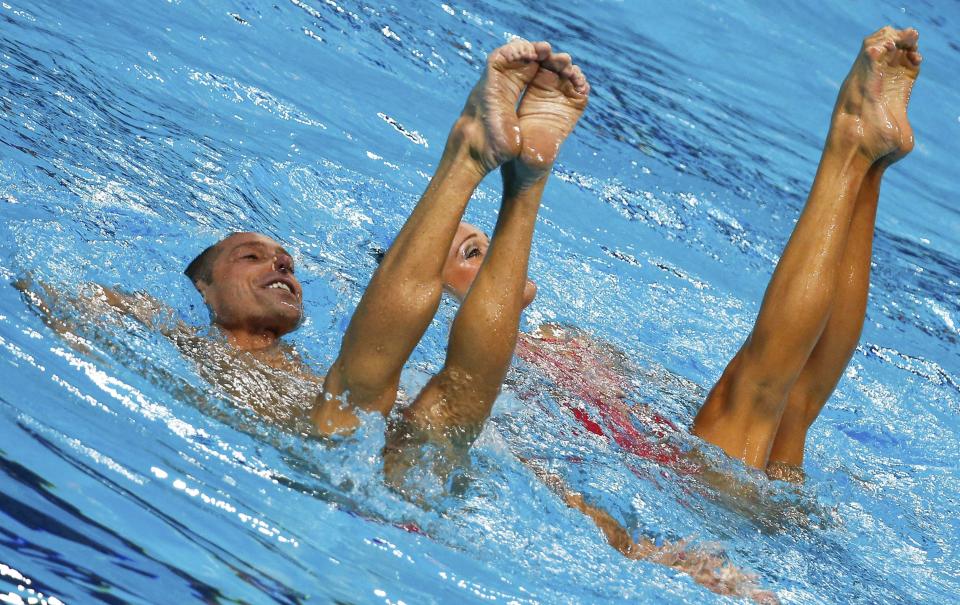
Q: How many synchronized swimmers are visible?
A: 2